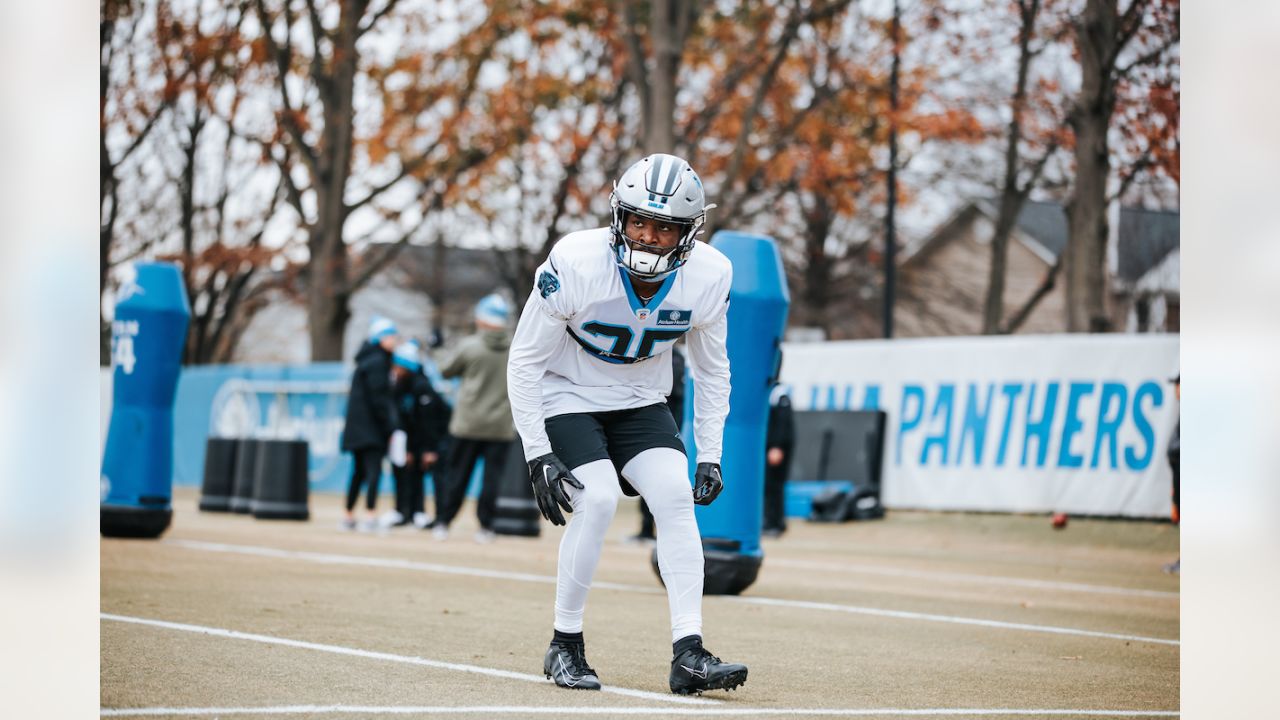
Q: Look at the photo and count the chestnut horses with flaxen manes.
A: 0